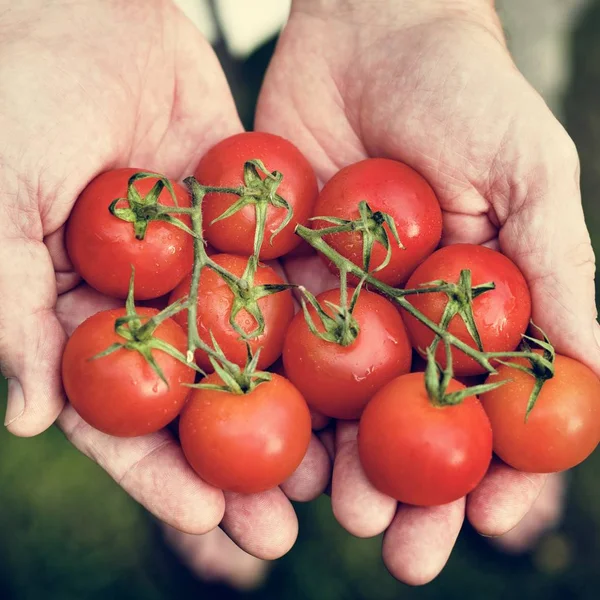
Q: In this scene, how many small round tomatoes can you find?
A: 10